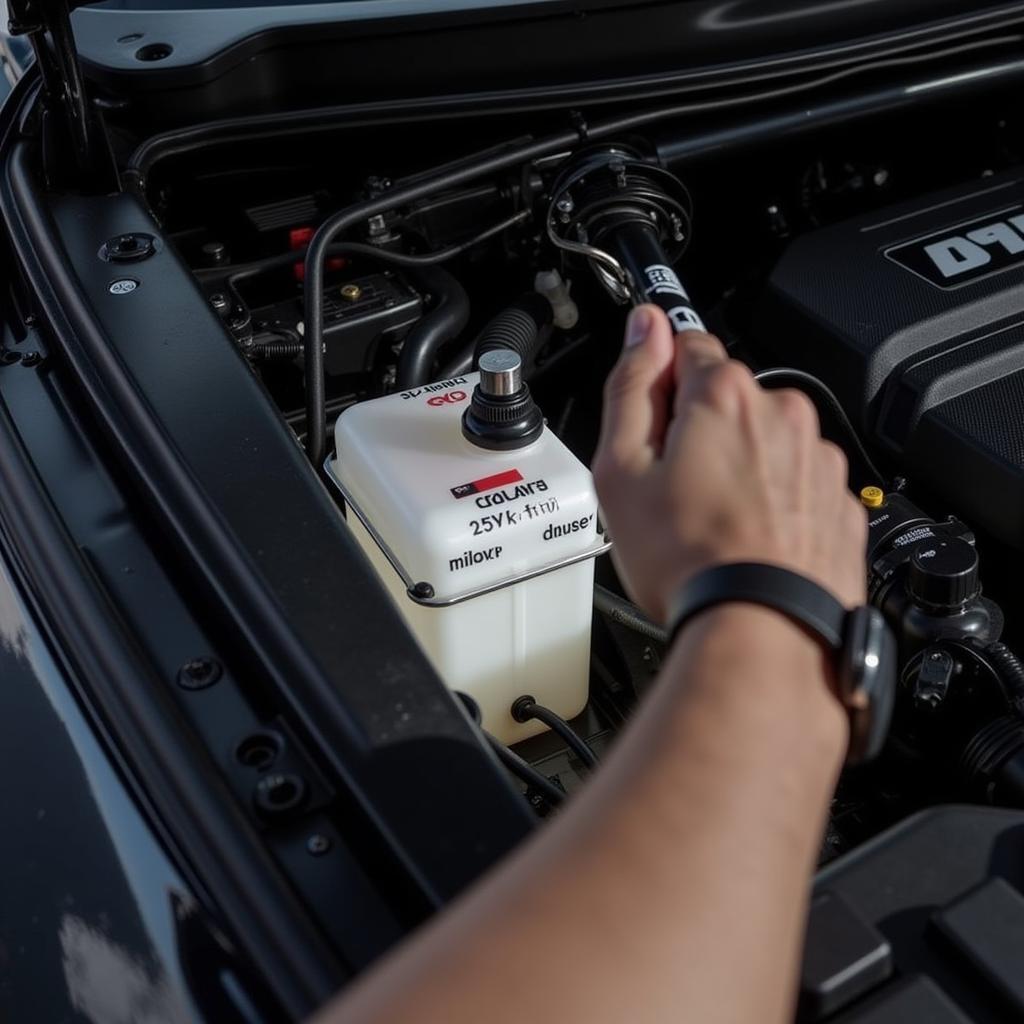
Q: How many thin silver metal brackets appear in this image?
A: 1